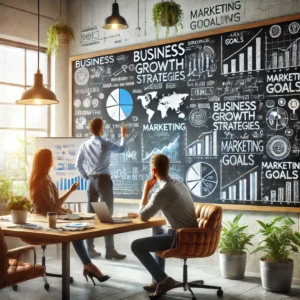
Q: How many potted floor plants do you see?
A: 2